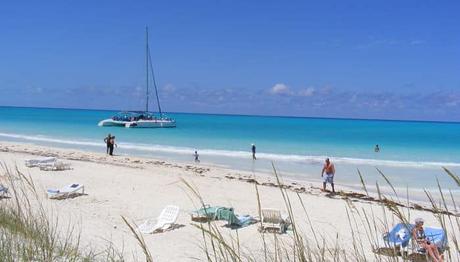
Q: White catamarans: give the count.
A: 1